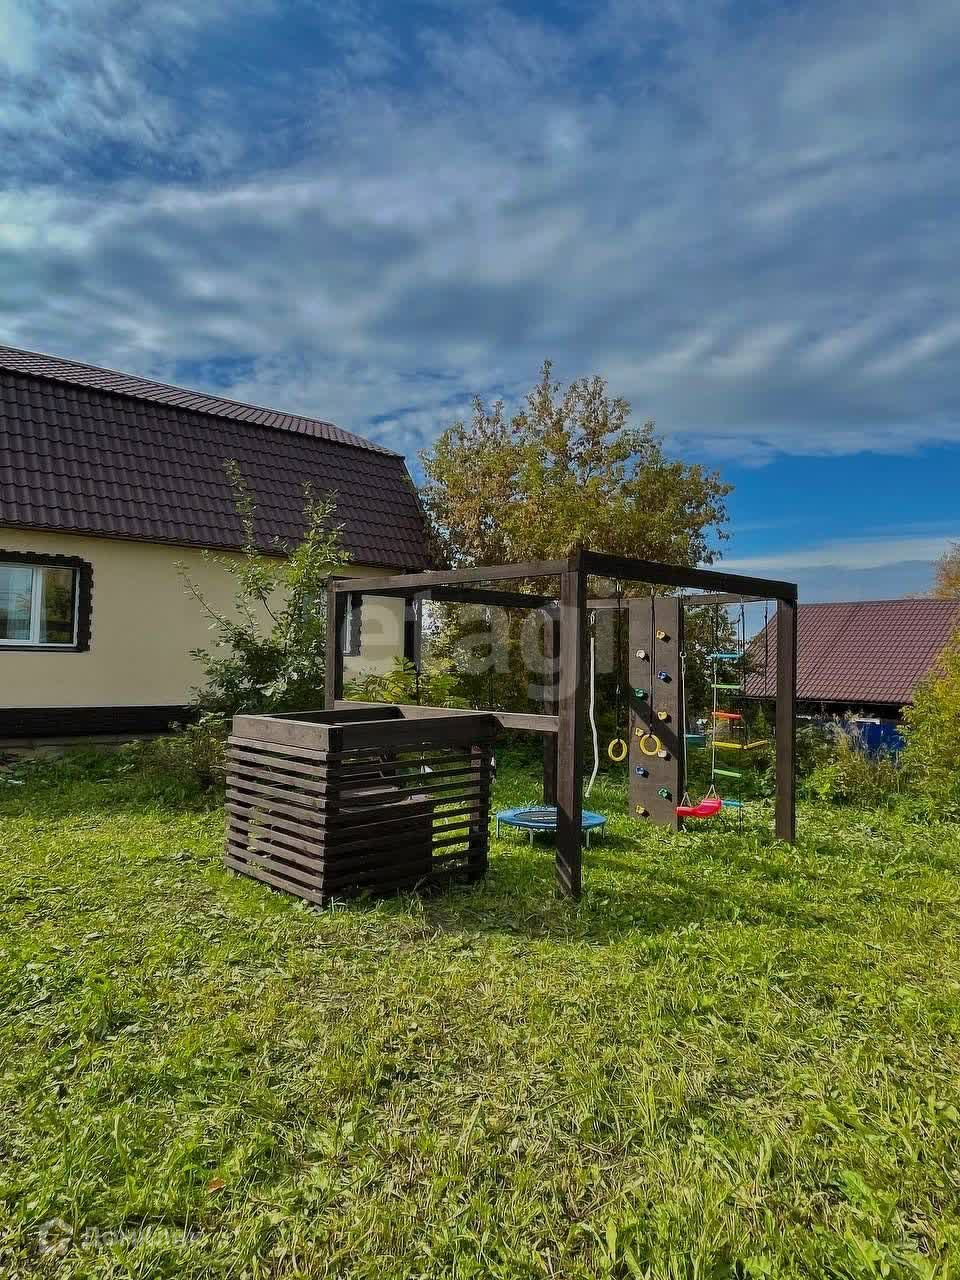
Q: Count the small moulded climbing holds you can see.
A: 10